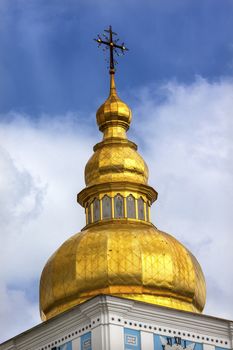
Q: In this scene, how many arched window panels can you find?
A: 7